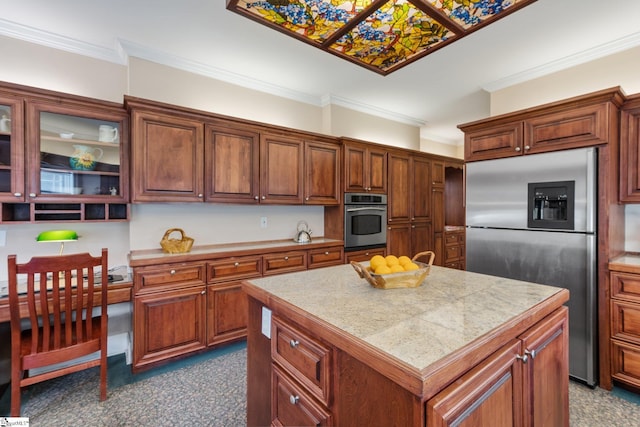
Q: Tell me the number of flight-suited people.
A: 0